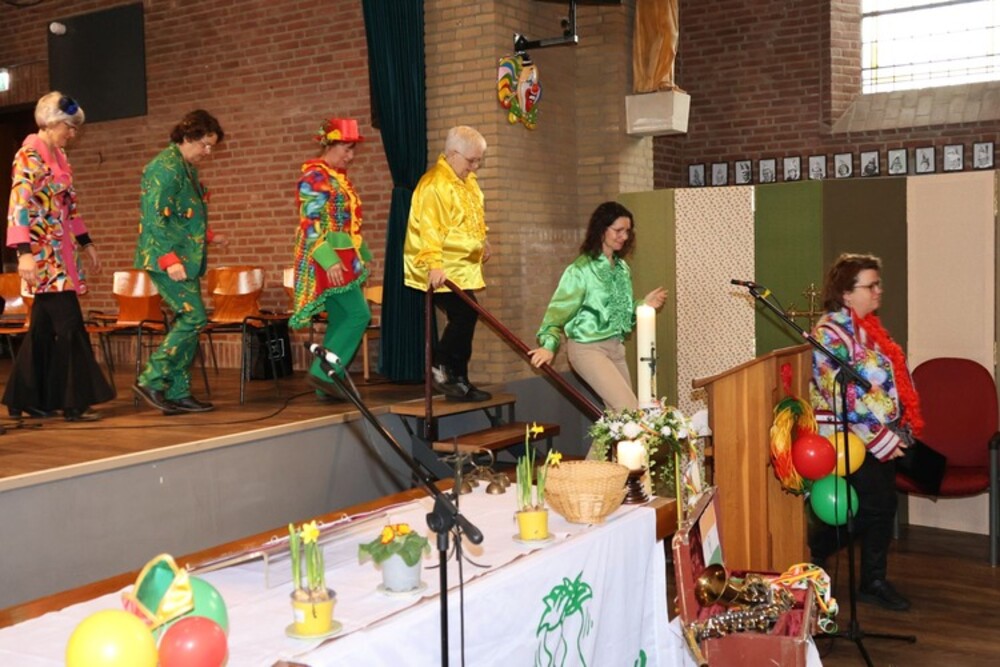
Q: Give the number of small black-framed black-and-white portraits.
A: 12